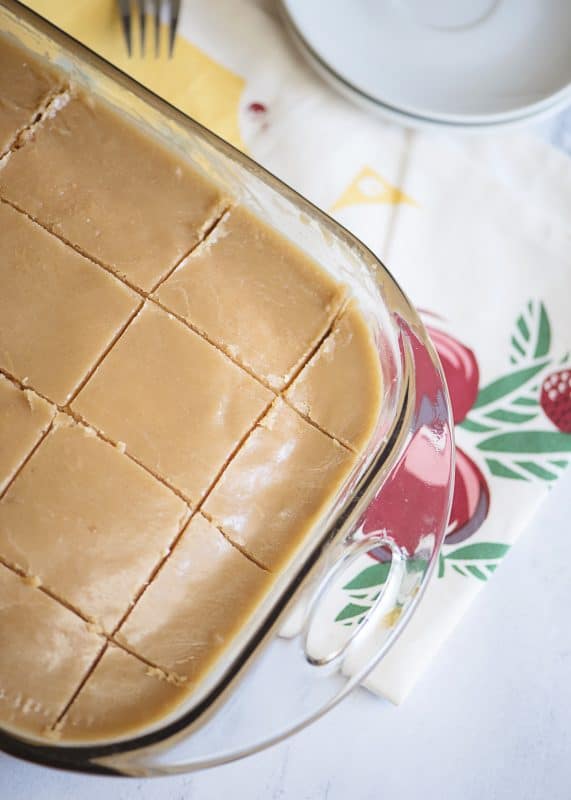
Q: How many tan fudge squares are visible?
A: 12